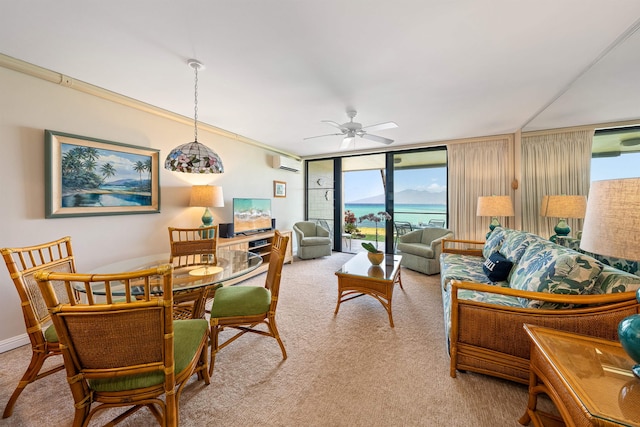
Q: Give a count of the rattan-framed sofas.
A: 1